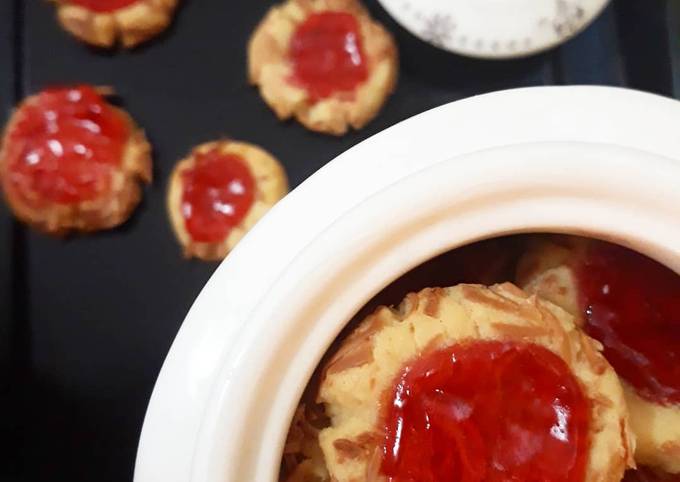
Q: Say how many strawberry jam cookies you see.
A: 6